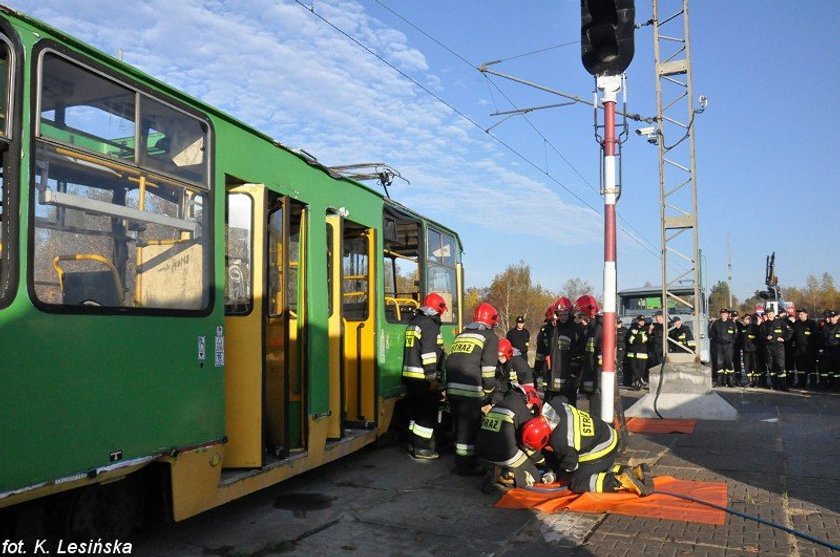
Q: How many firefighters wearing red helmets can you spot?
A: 8